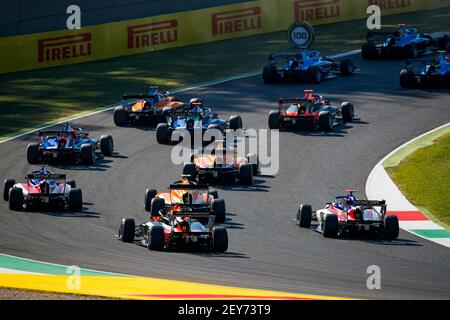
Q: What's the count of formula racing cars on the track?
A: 12